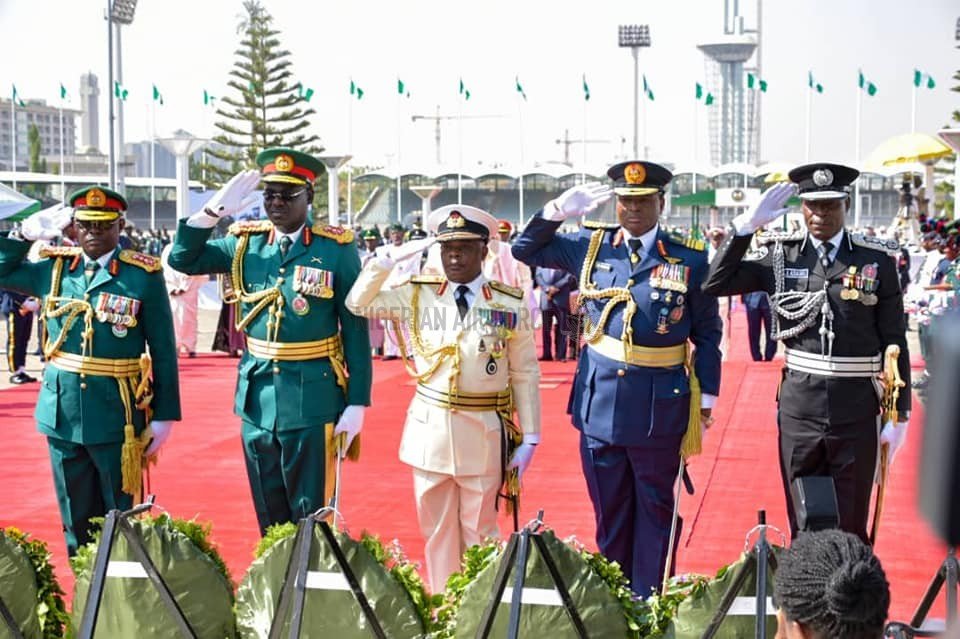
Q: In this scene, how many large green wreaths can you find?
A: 5